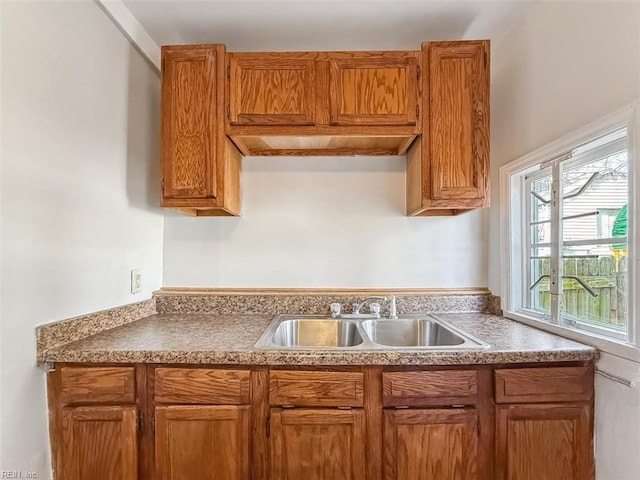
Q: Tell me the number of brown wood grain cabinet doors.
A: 9